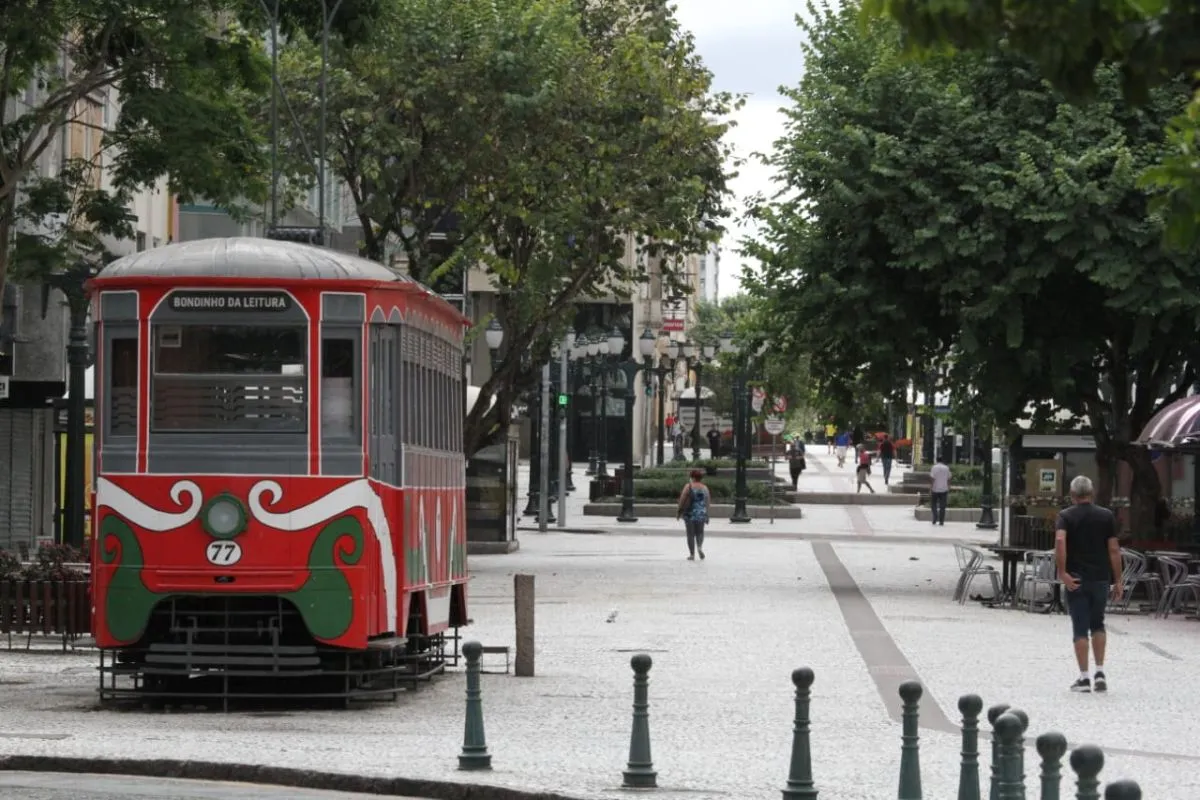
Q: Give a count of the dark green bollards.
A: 11